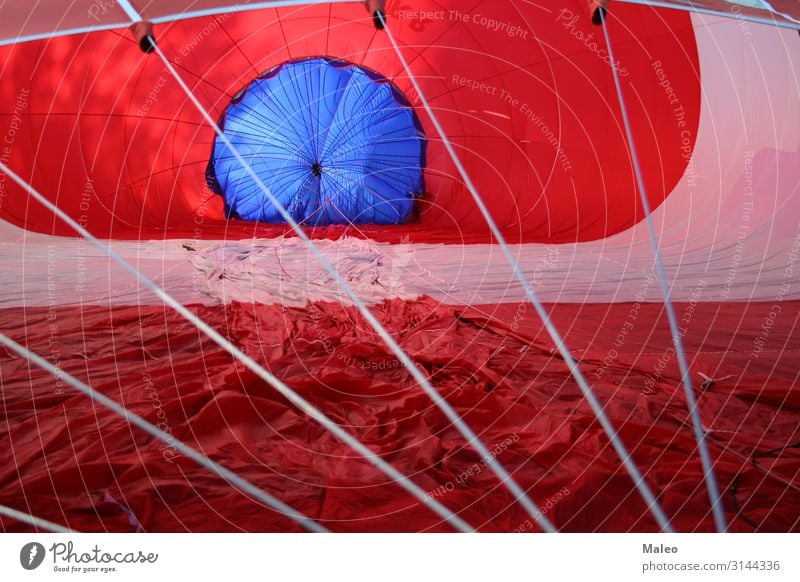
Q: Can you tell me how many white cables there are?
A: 6